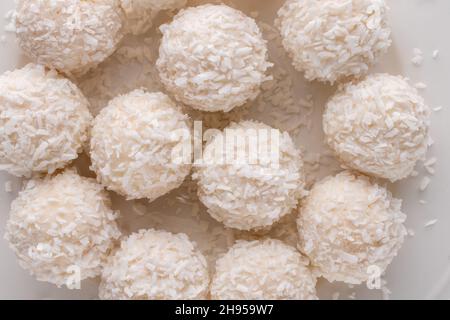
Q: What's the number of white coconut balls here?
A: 12